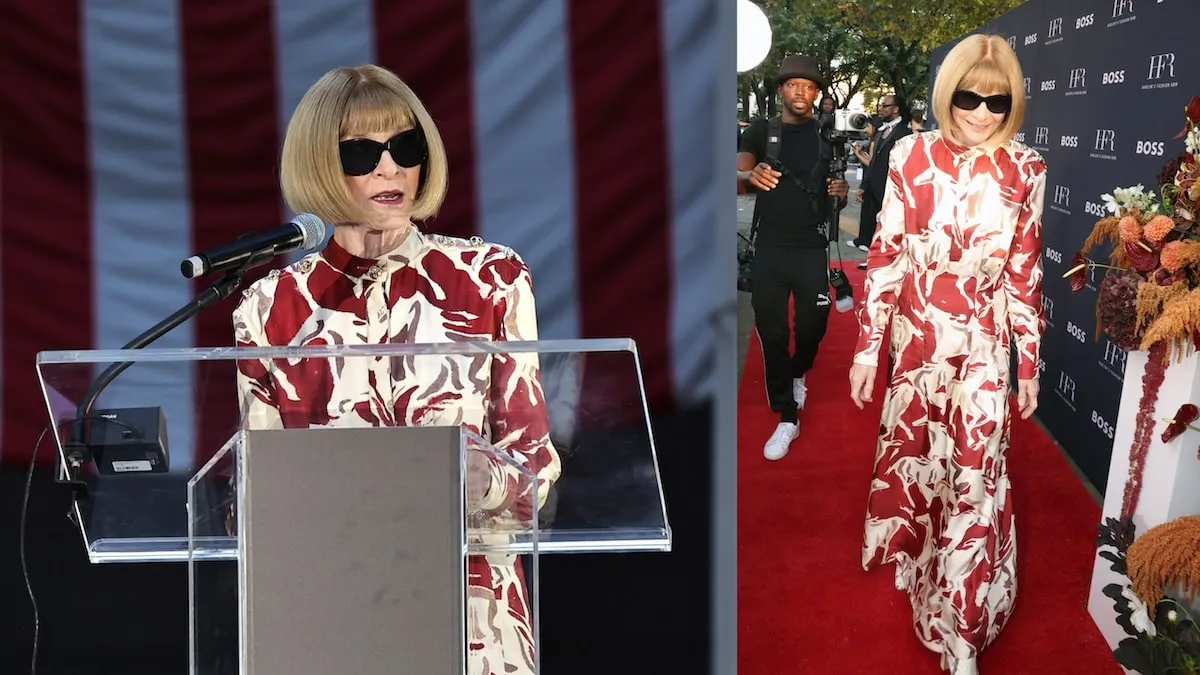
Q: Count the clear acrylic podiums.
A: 1